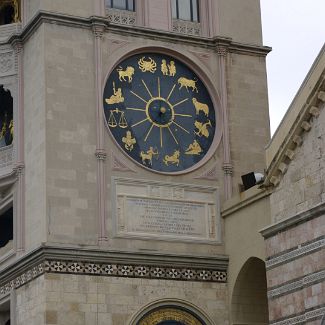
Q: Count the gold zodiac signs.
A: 12